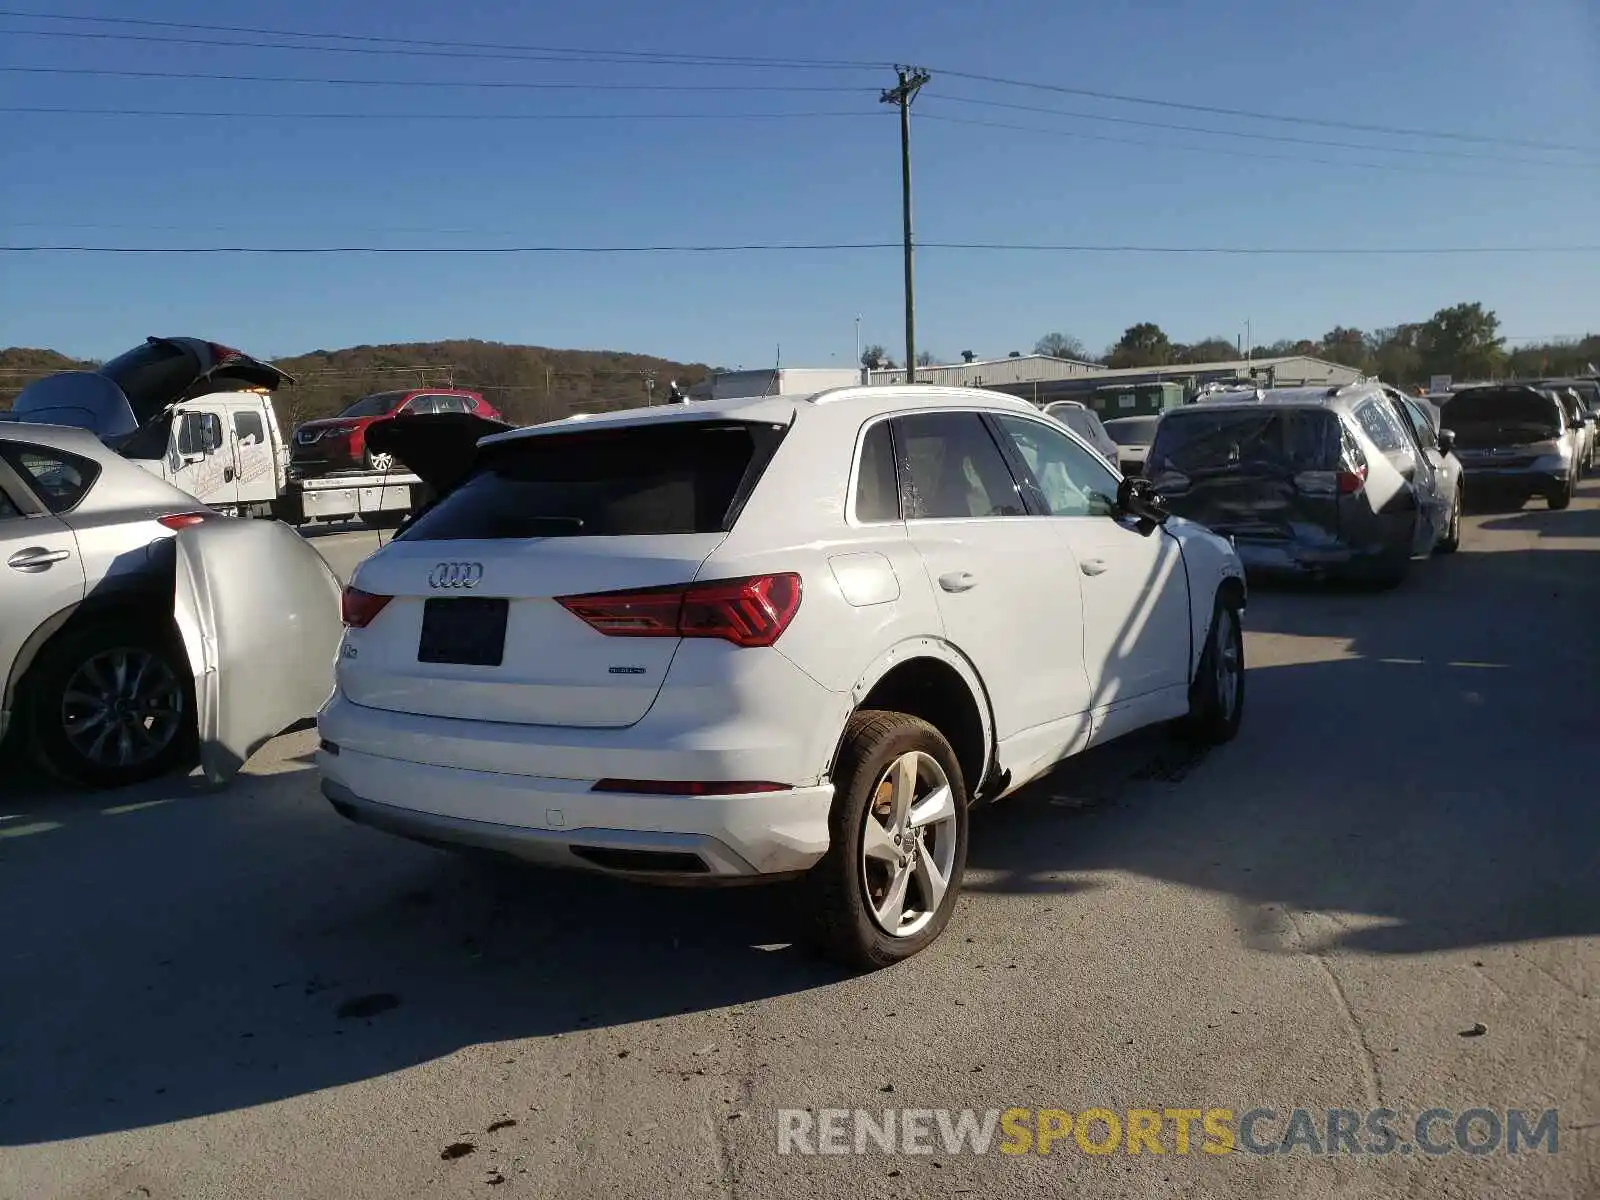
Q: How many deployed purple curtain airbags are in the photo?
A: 0